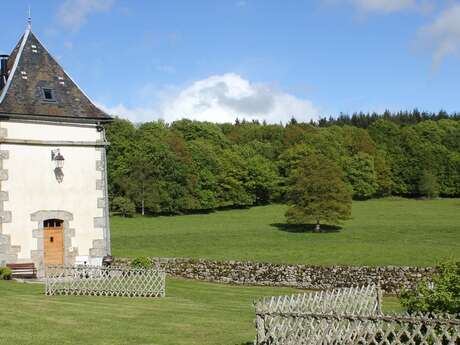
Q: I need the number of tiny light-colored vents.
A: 6